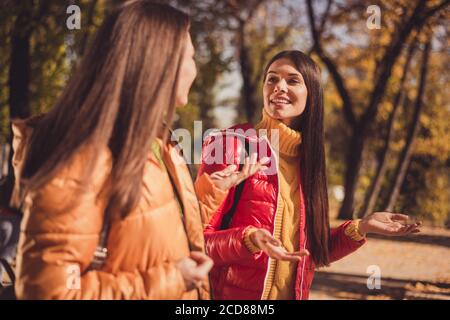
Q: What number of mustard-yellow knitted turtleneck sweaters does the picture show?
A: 1